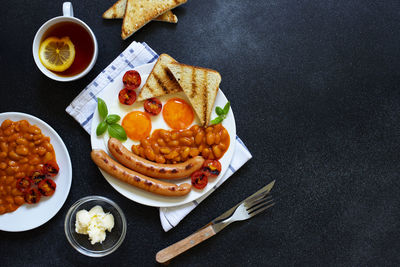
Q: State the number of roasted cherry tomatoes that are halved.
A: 10